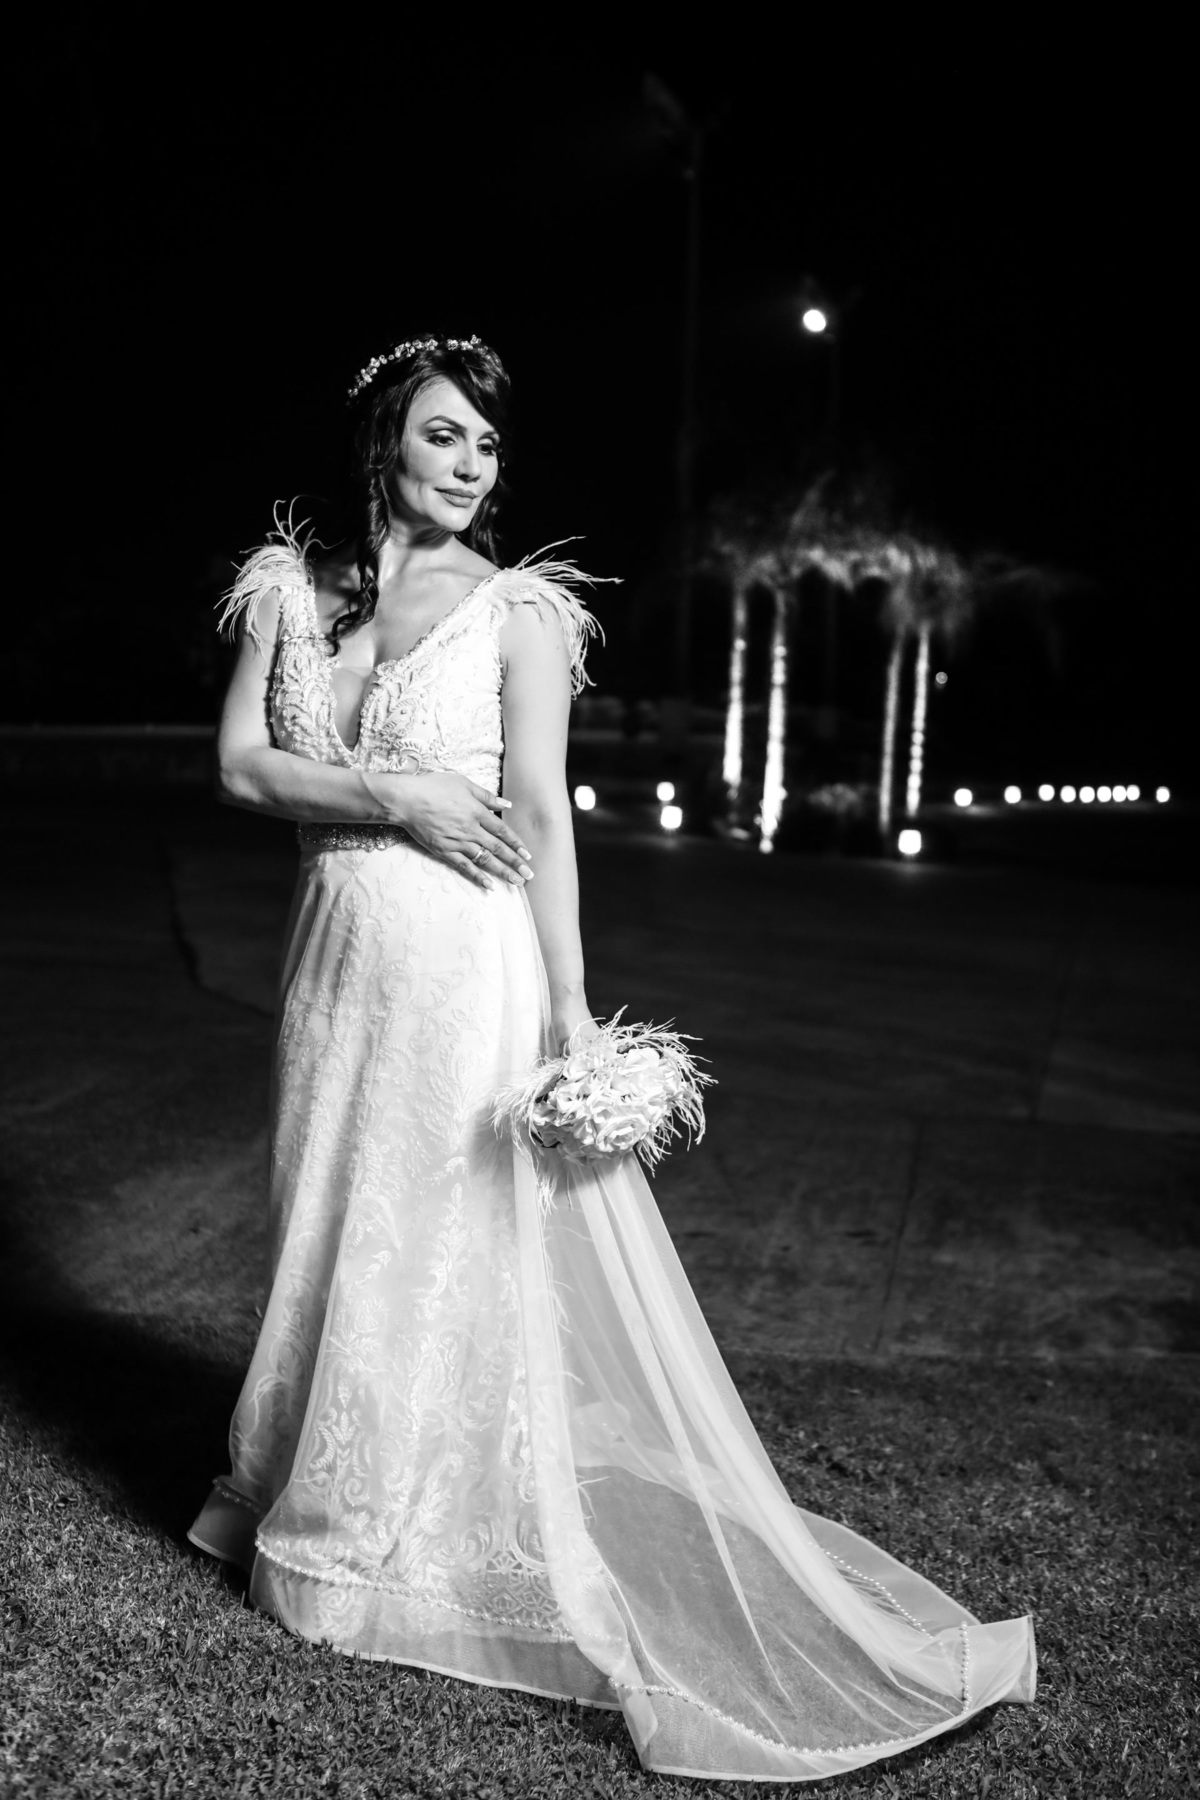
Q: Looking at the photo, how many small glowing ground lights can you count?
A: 13